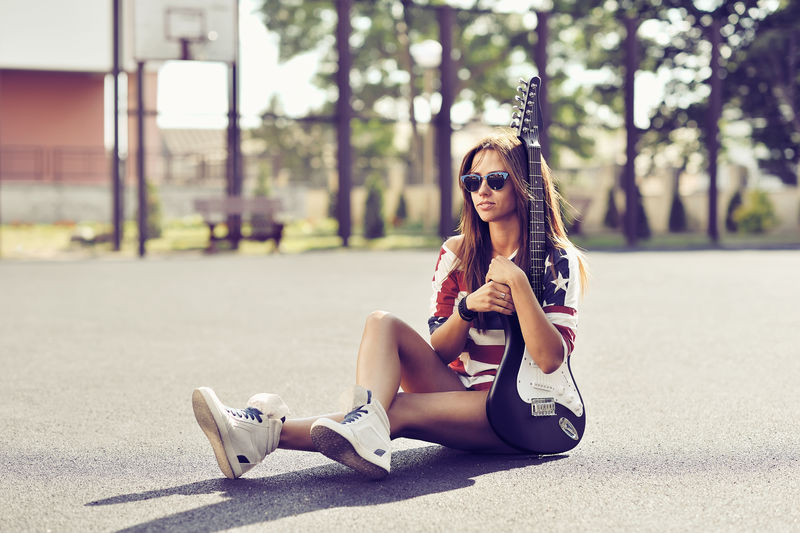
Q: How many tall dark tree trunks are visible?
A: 5